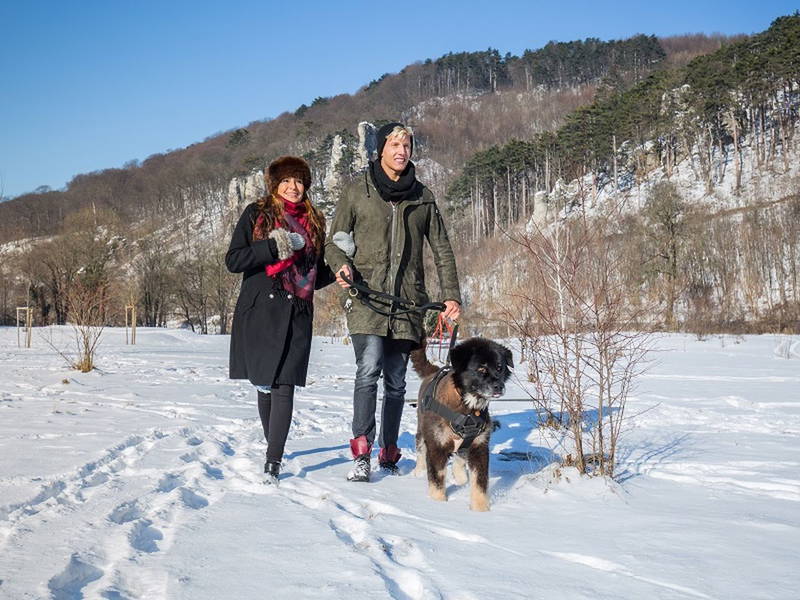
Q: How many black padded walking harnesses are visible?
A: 1